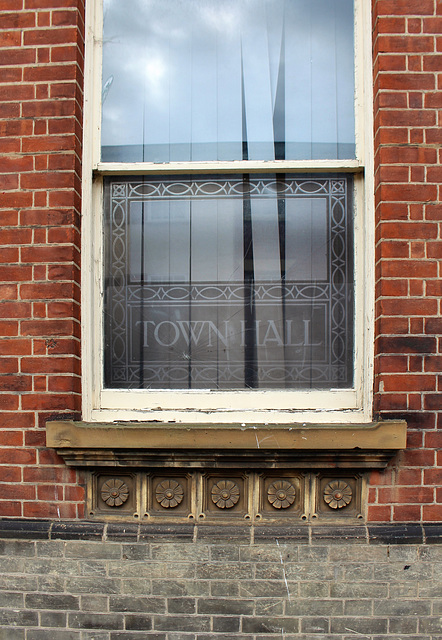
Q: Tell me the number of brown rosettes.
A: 5